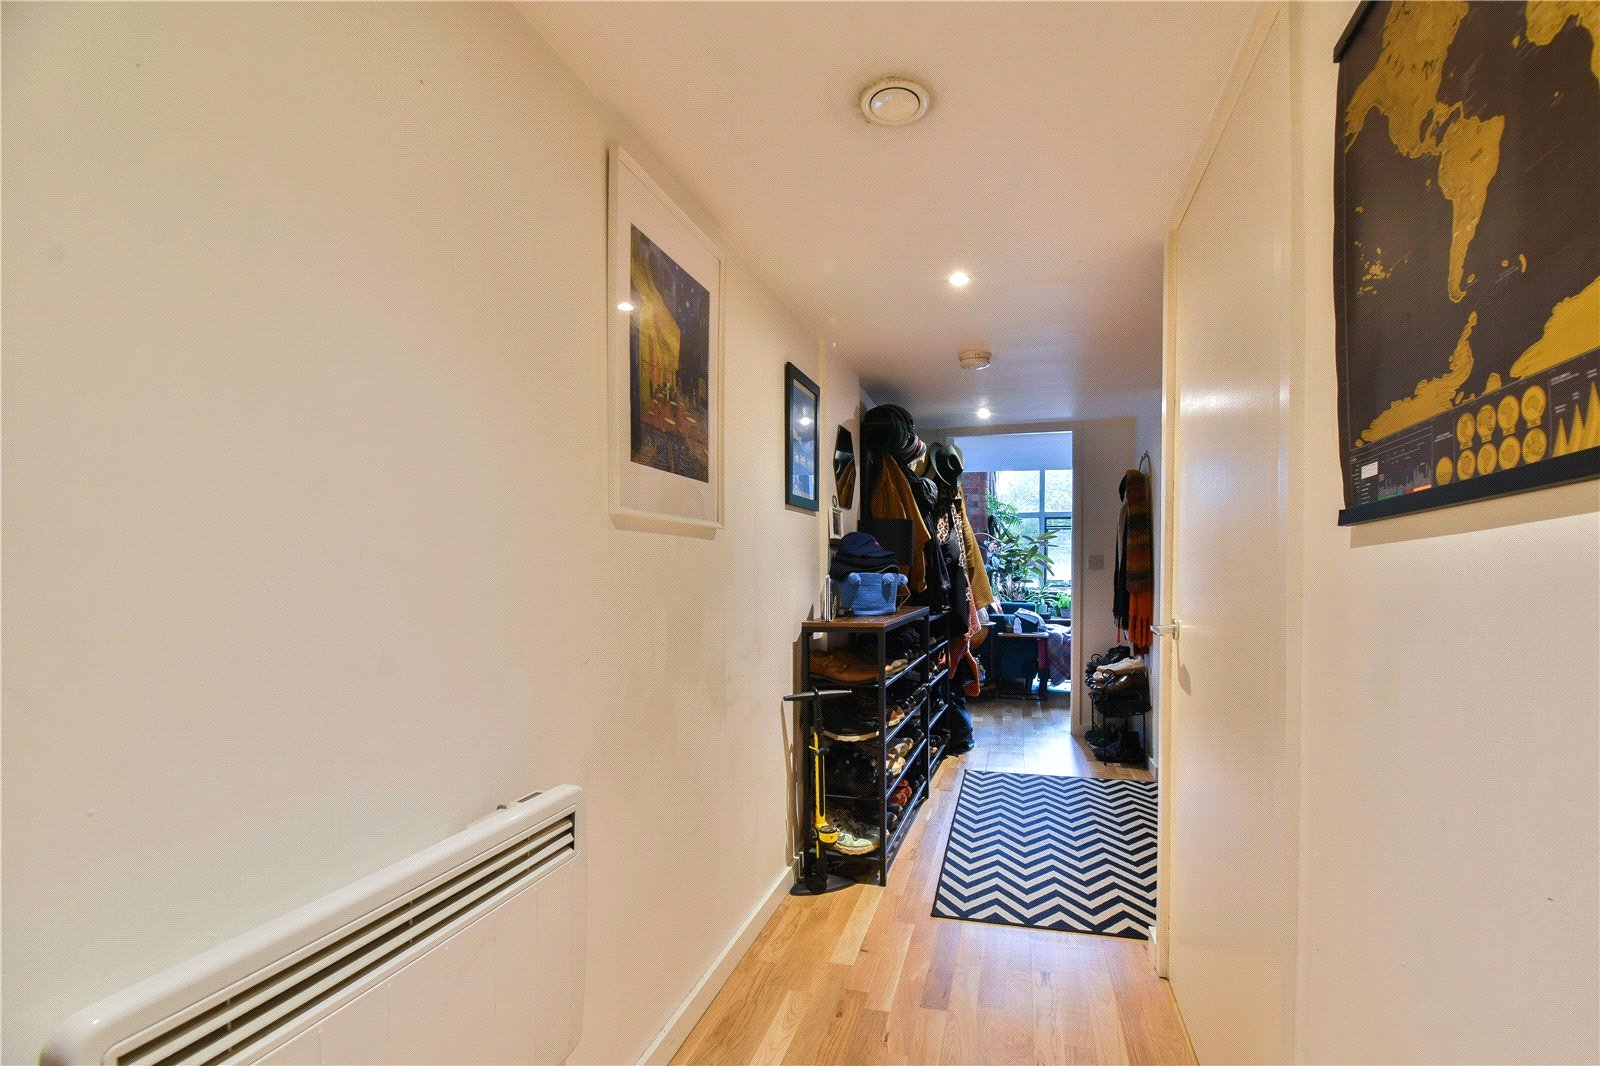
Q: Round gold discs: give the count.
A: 9